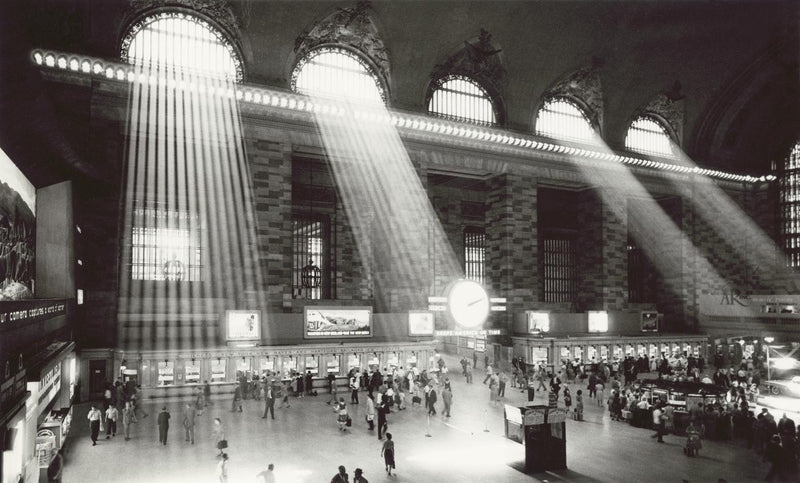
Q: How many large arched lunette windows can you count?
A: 5